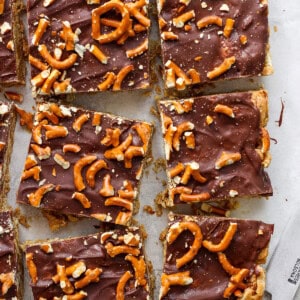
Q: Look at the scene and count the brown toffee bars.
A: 9